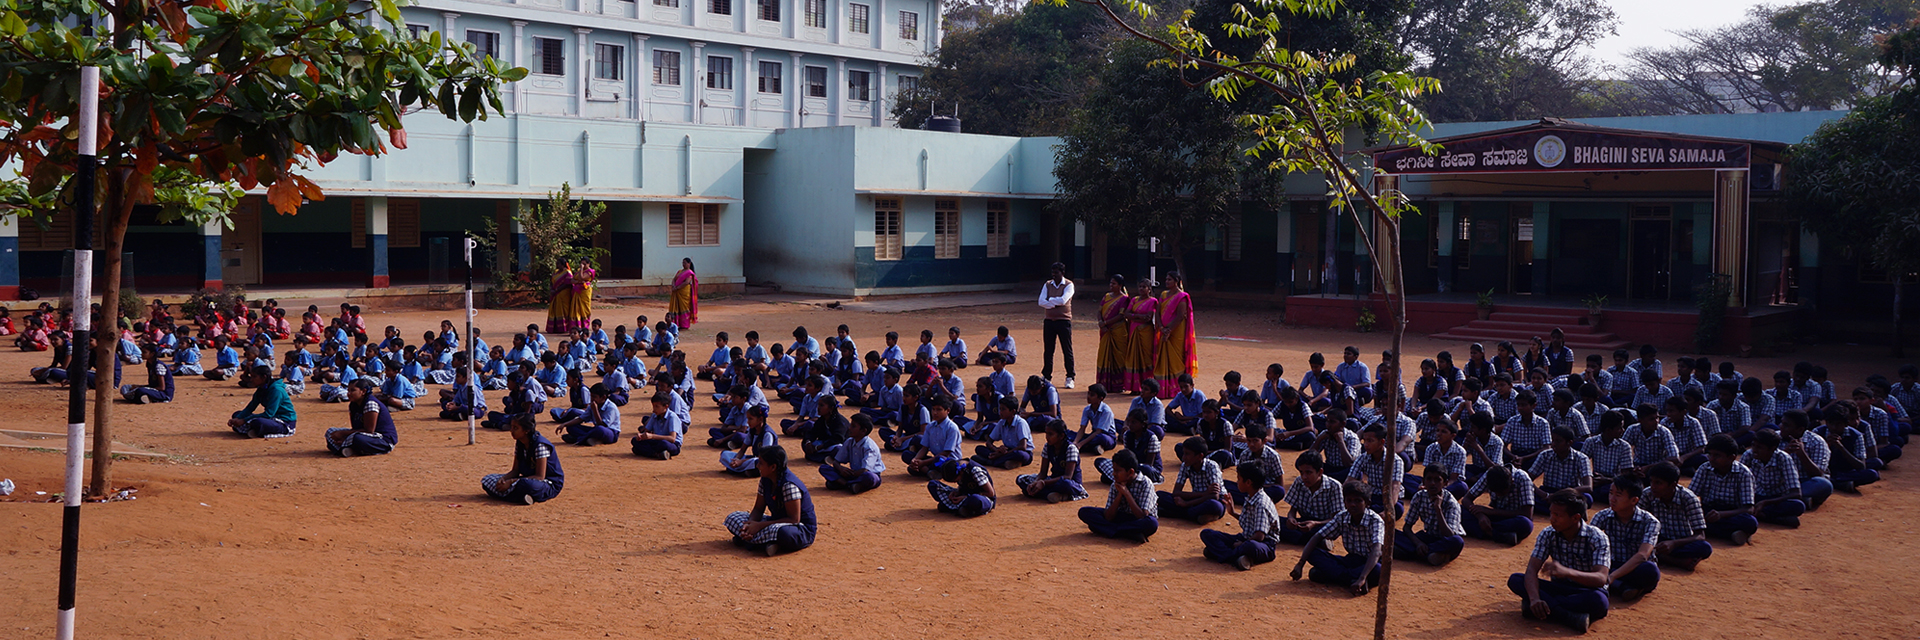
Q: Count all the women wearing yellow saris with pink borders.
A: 6